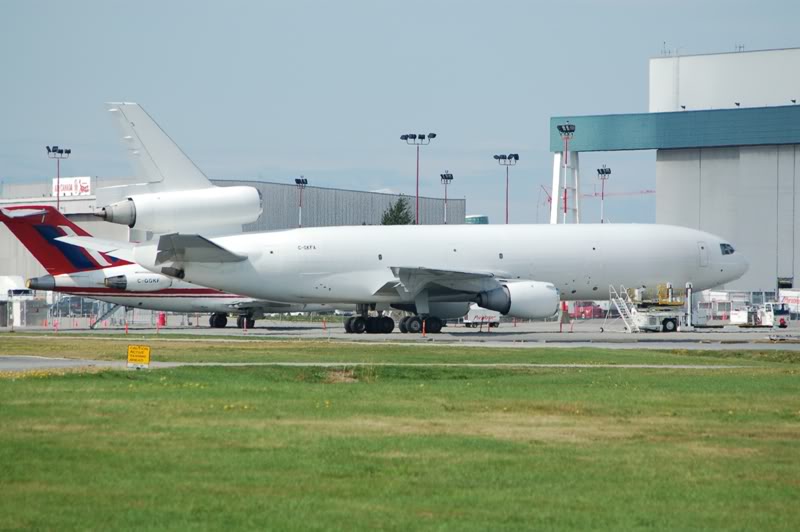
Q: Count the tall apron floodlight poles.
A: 7